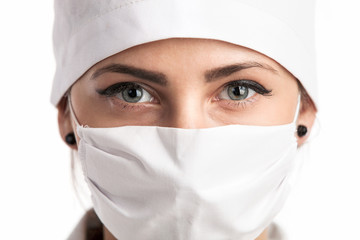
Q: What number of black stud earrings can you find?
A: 2